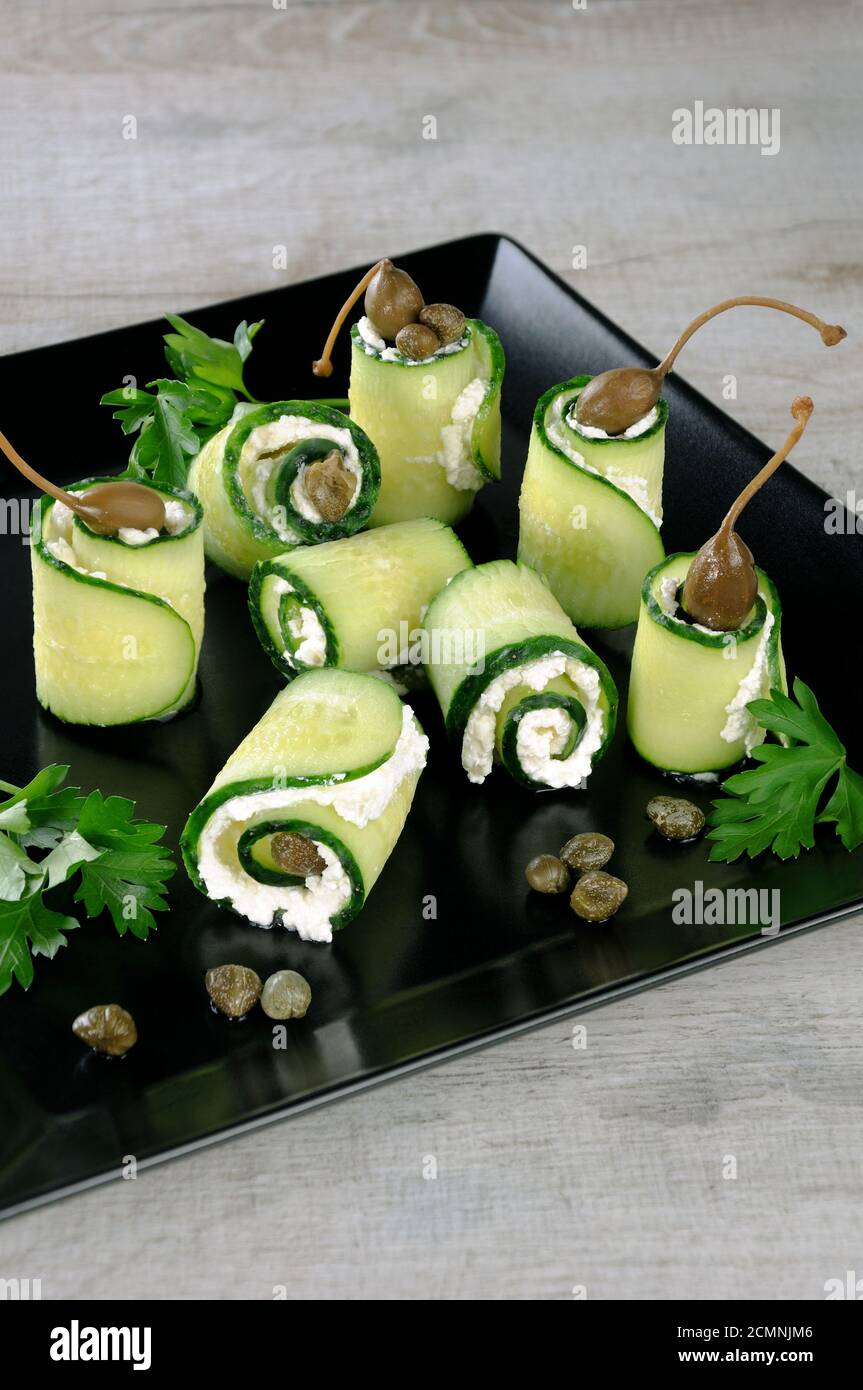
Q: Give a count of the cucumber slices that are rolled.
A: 8